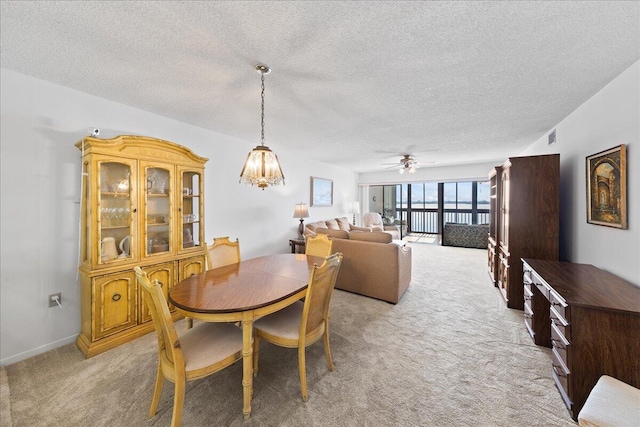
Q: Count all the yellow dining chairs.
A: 4